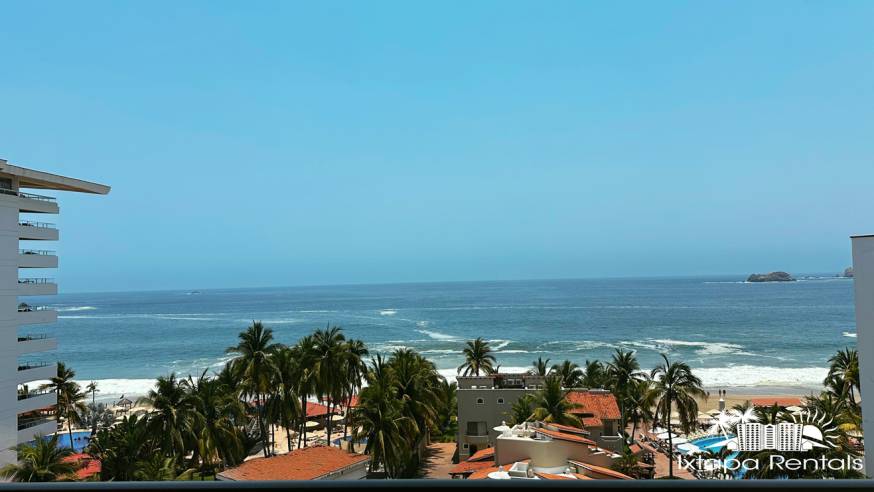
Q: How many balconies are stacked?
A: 9